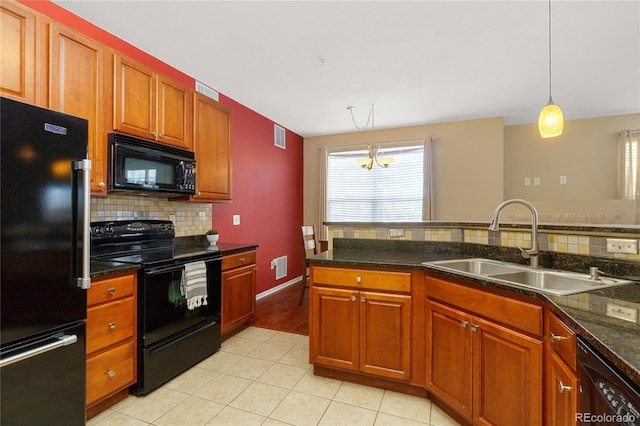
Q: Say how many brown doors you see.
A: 11